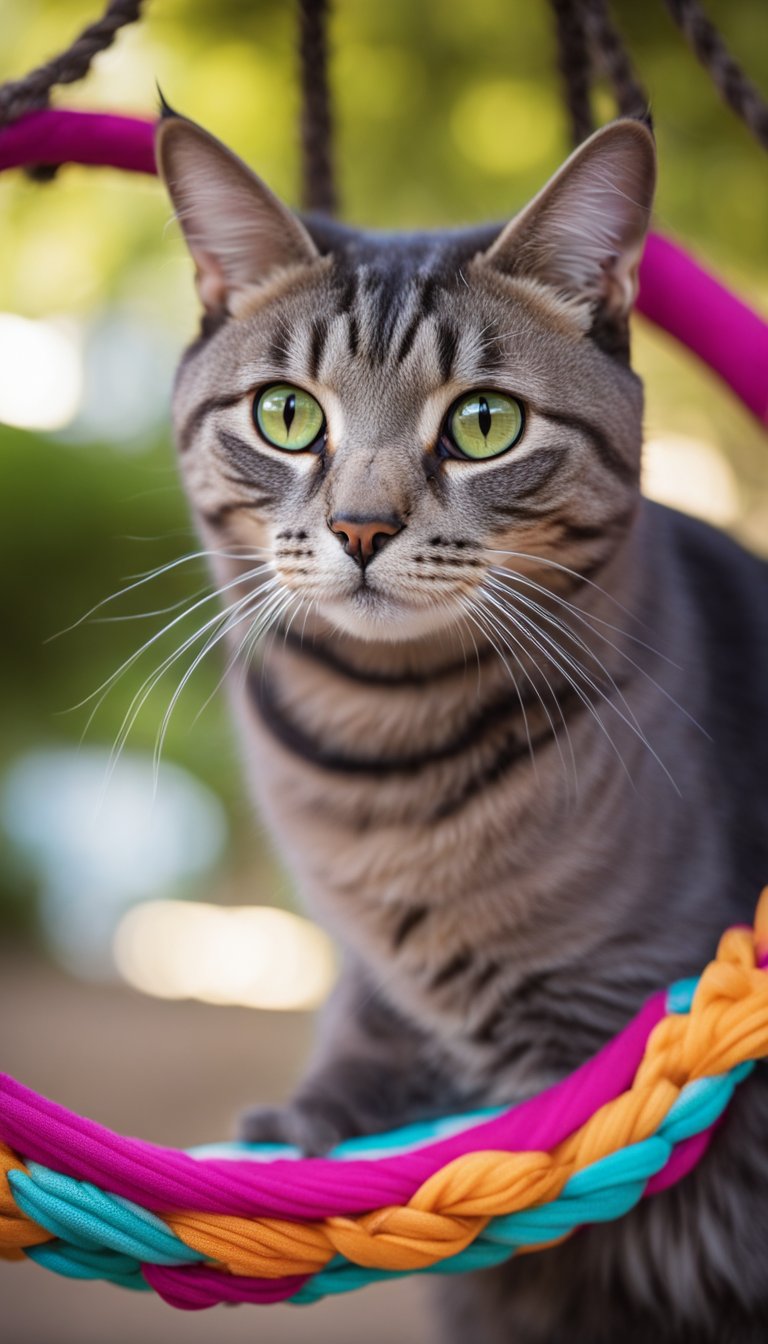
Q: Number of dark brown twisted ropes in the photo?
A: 5